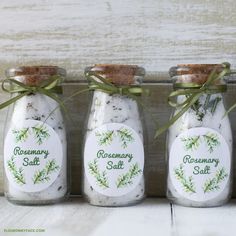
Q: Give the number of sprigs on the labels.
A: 12